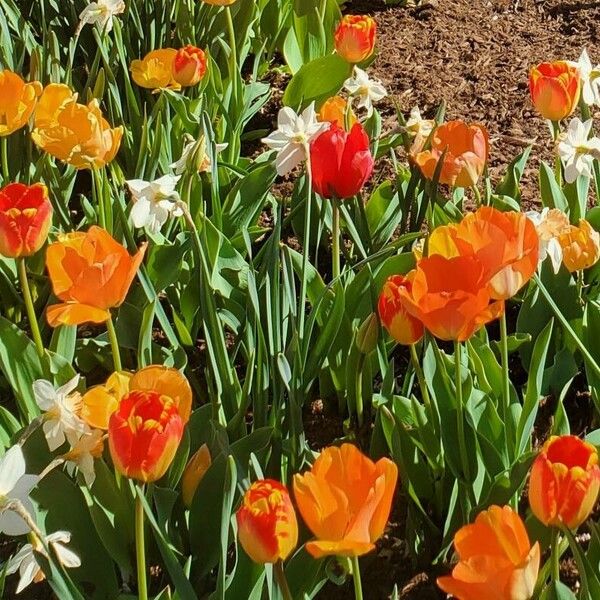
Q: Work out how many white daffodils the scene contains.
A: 13